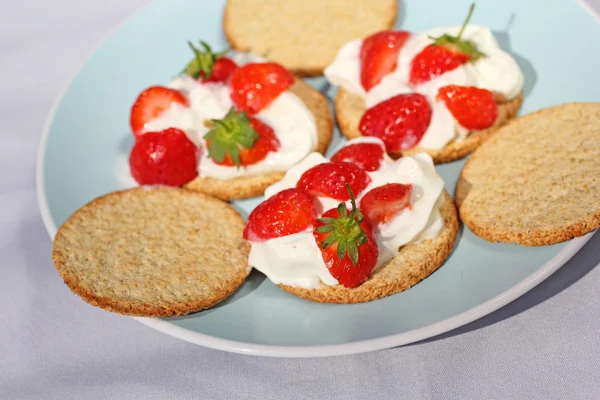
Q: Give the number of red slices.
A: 14